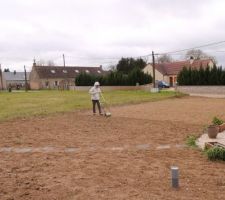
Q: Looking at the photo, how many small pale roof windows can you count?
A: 5